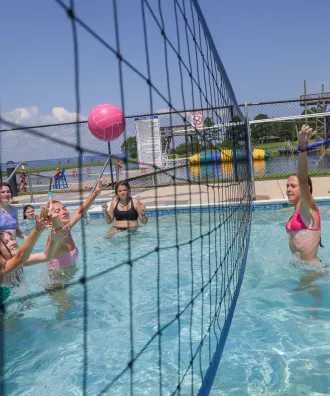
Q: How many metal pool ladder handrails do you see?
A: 2